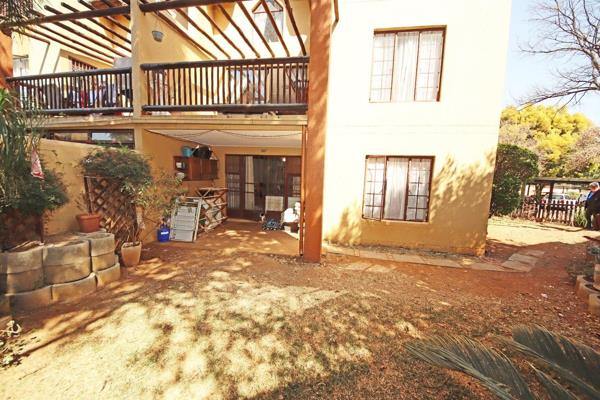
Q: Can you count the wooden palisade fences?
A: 1